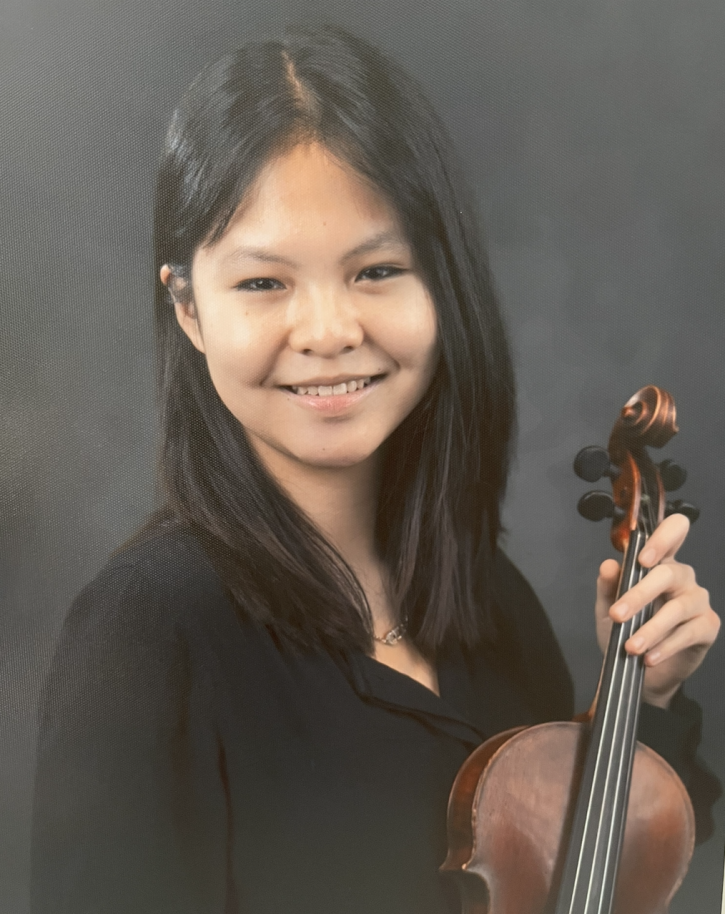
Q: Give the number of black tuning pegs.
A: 4